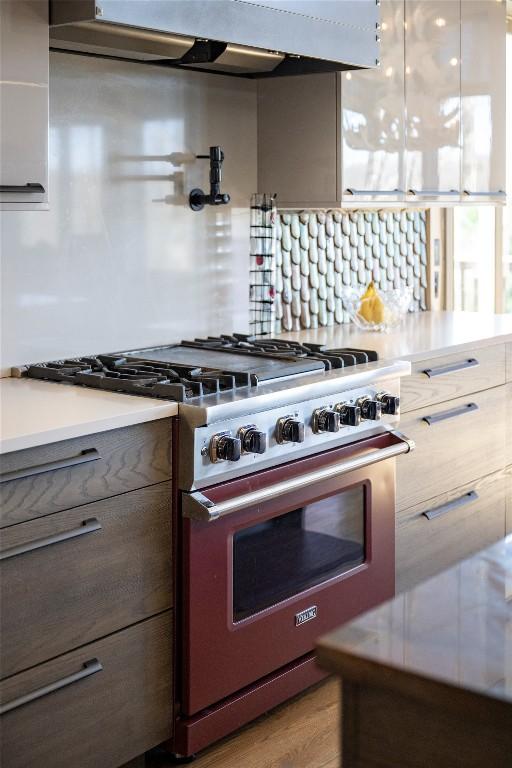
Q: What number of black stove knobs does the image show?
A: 7